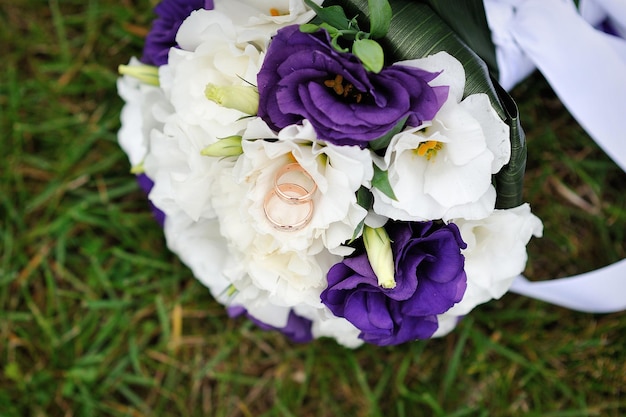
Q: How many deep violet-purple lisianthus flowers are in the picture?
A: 5